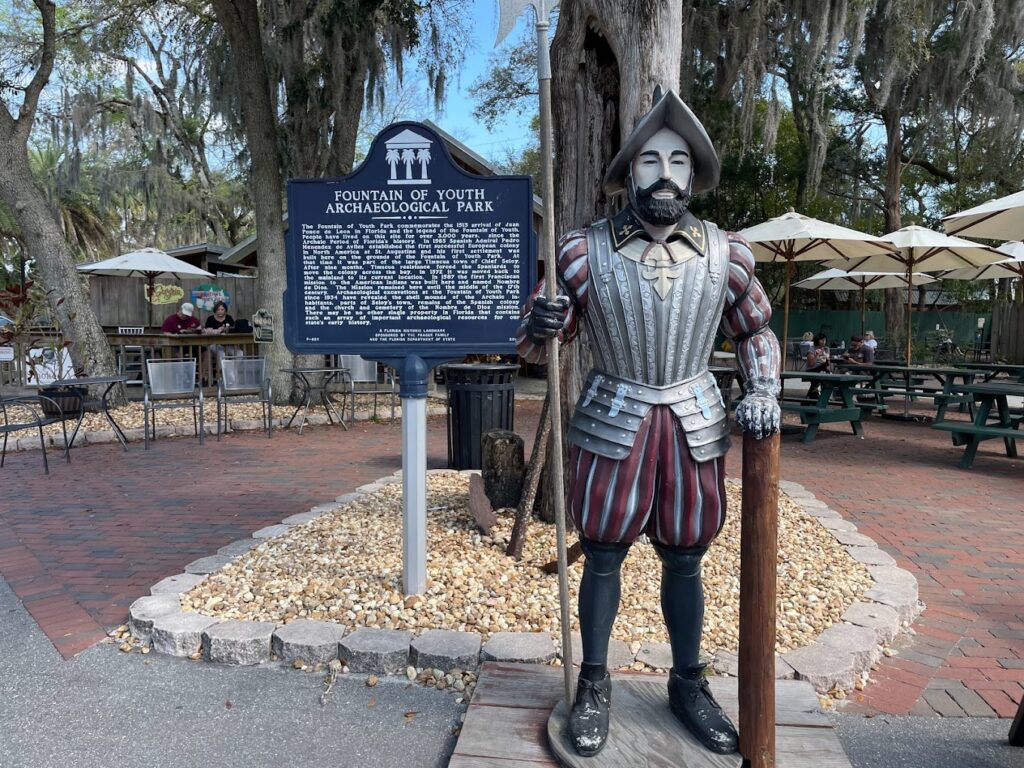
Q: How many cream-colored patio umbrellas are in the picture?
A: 6